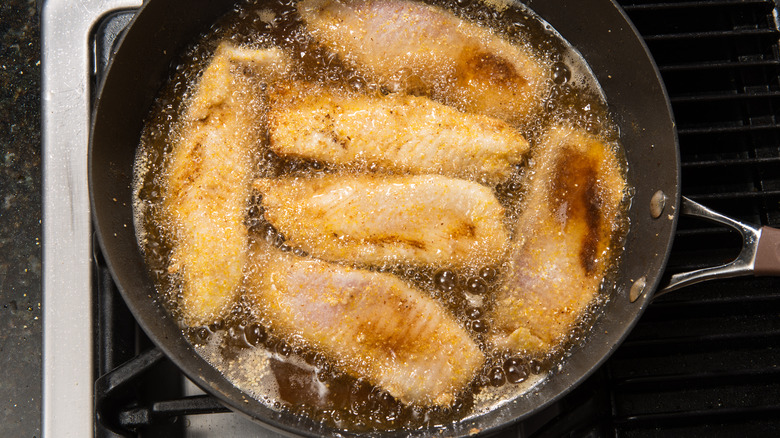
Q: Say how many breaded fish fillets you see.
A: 6